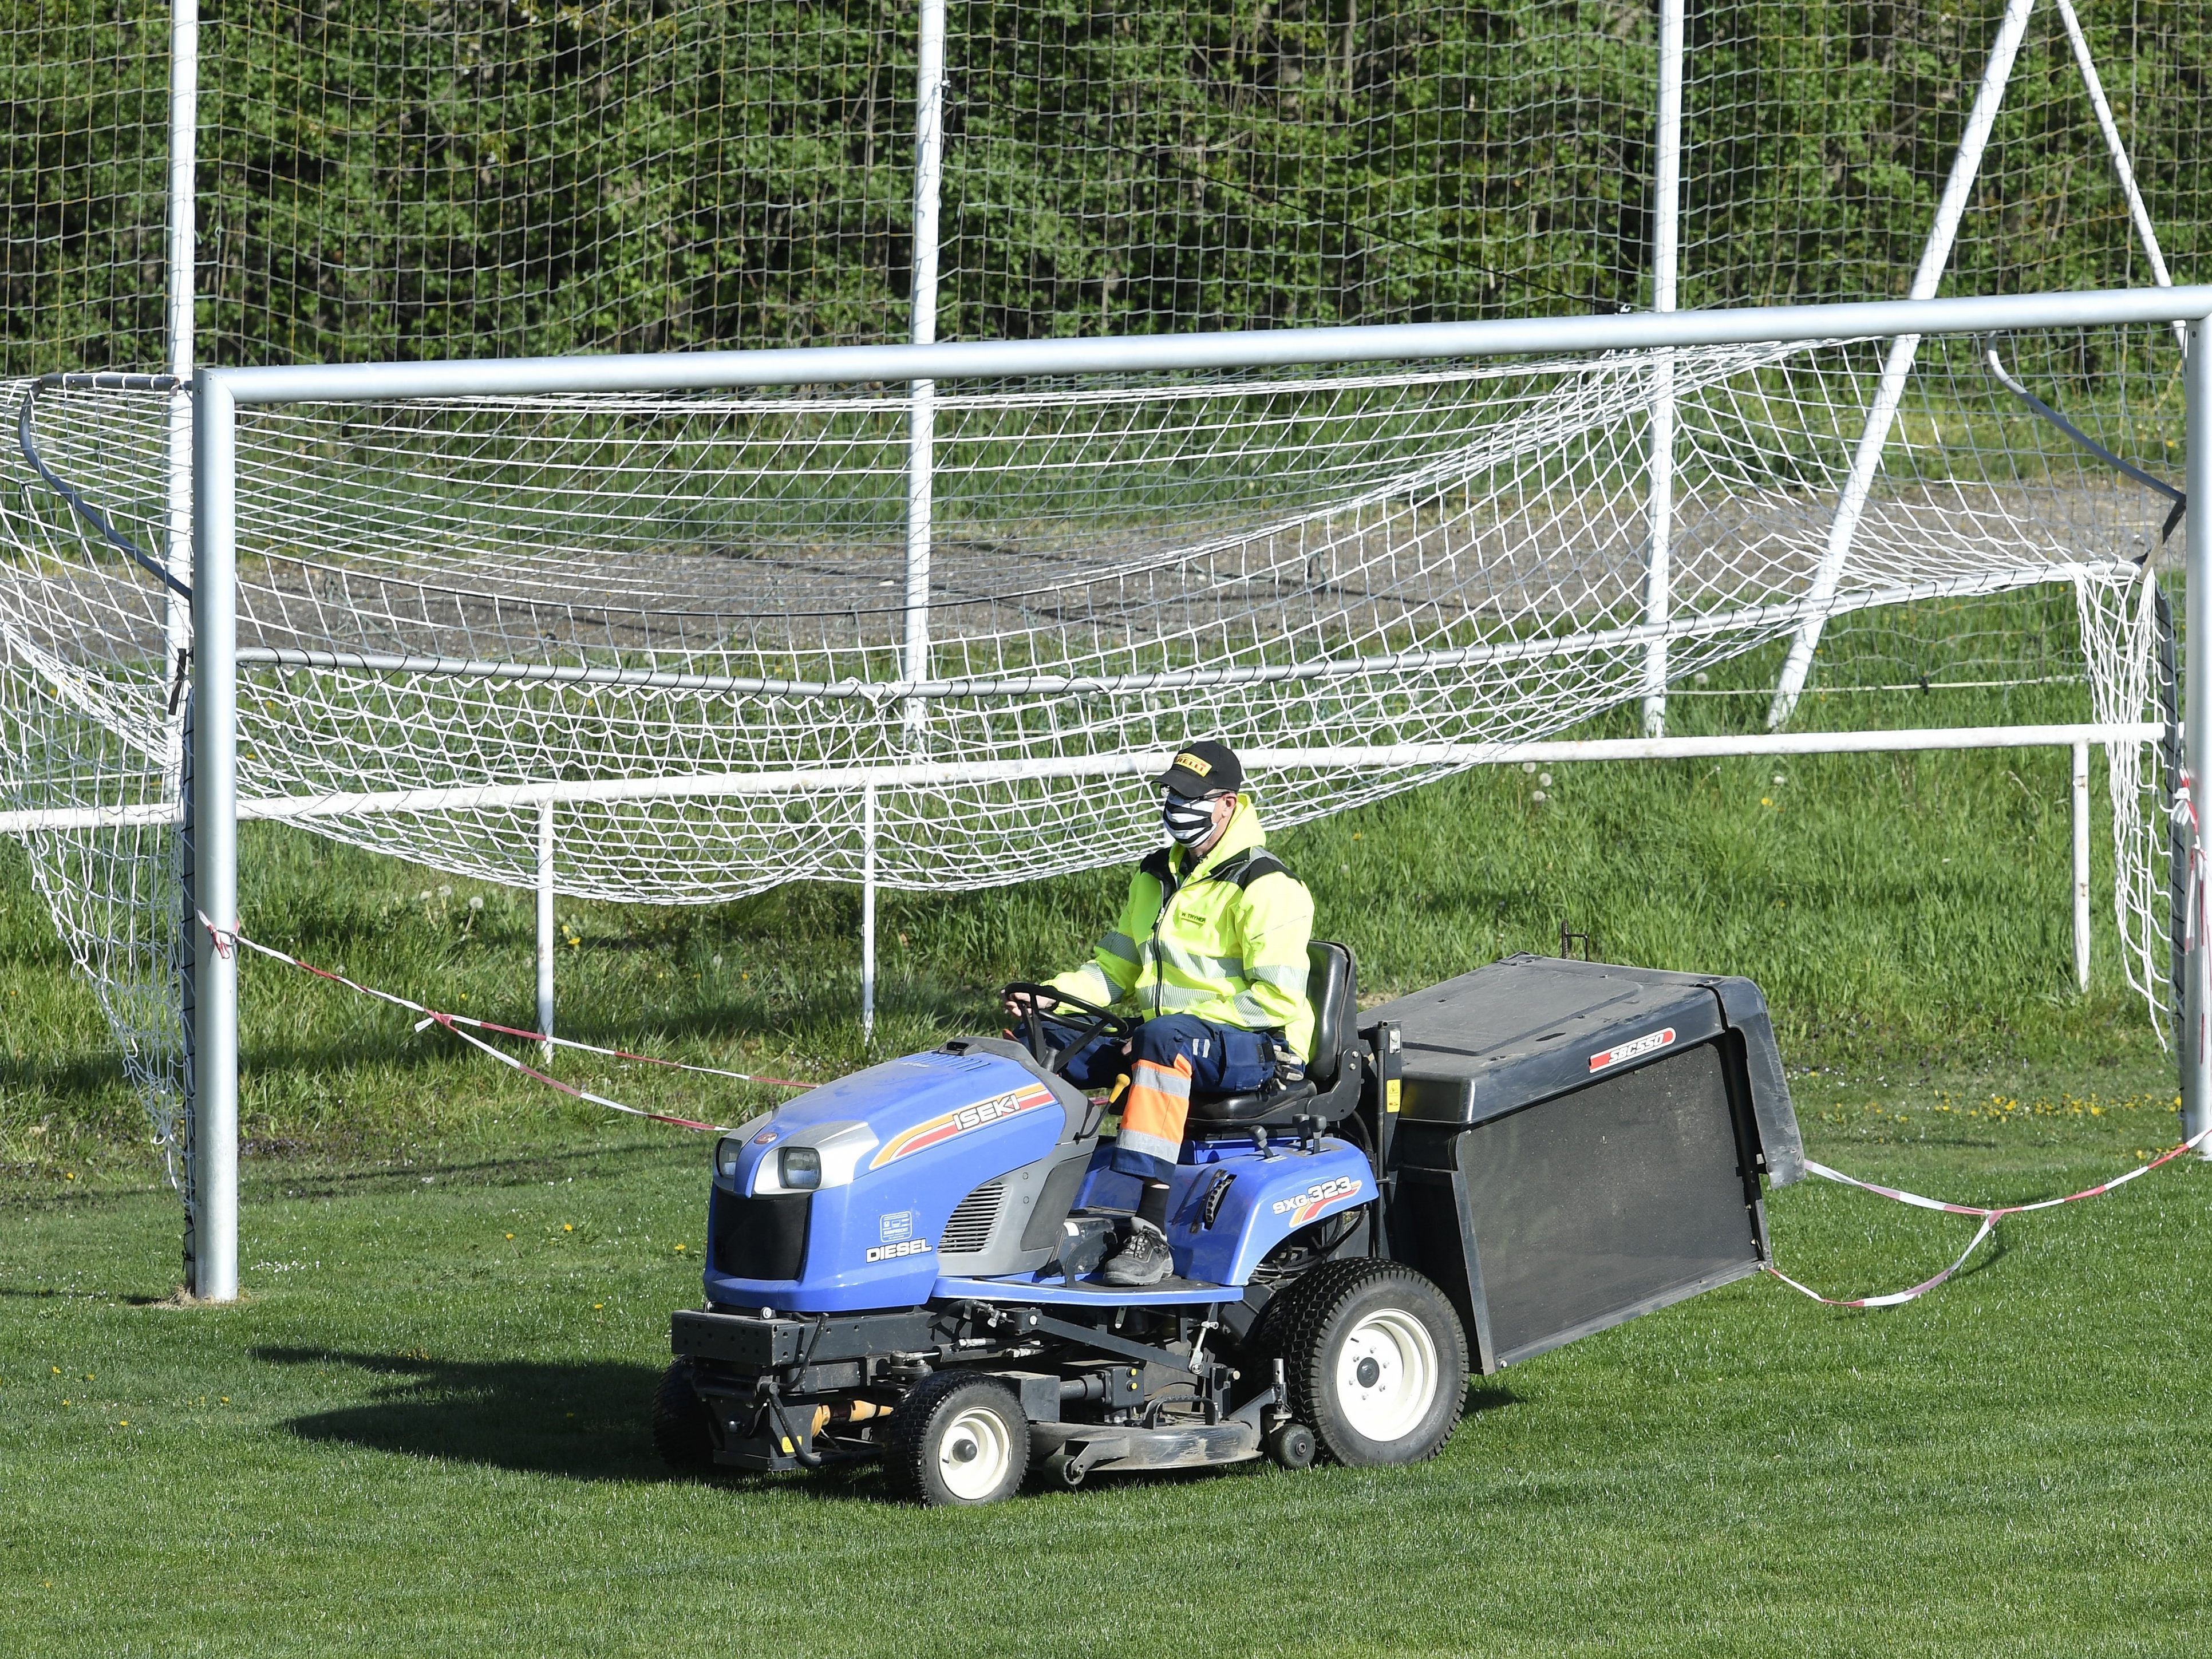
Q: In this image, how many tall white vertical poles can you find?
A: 3